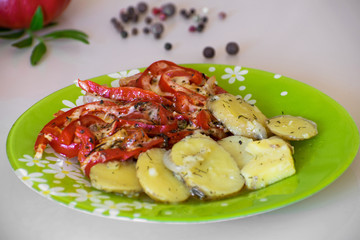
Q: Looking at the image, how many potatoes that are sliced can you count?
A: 7